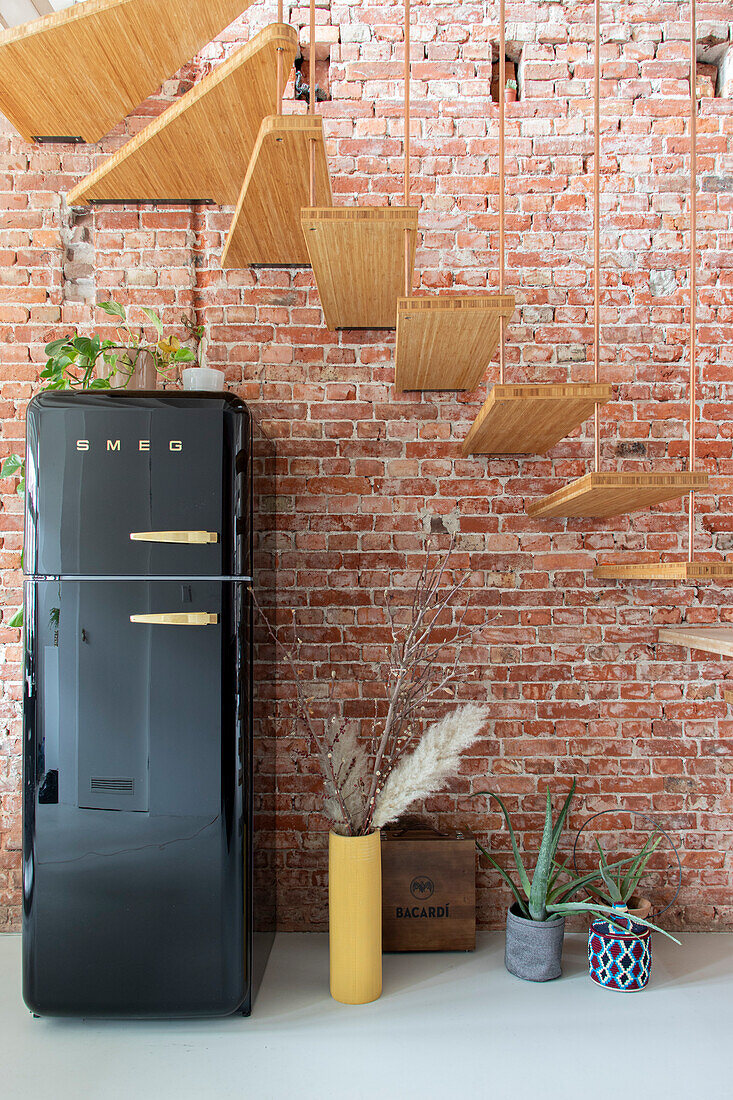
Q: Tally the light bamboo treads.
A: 9